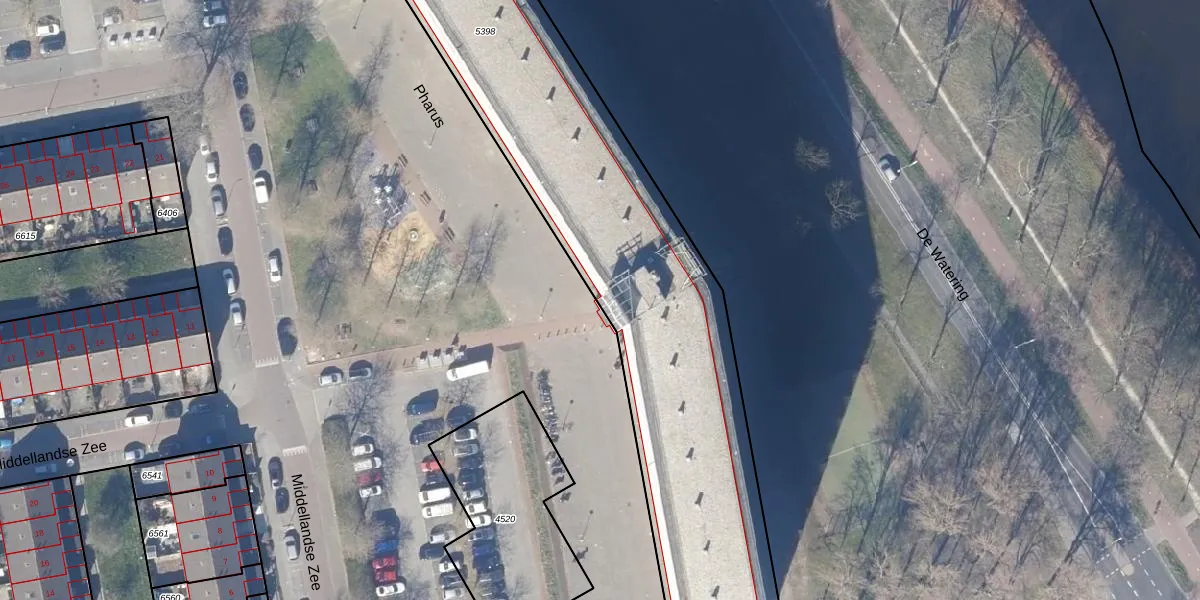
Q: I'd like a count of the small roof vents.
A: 13